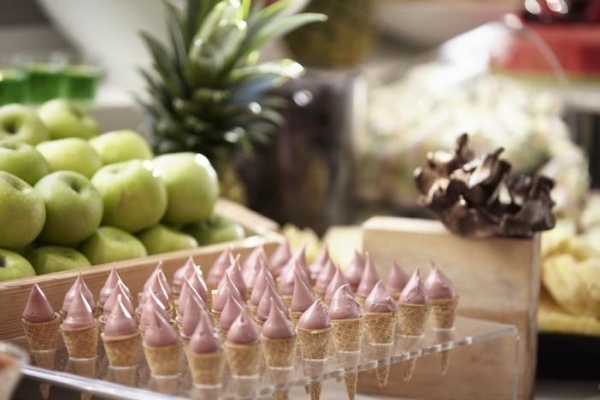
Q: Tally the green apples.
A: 14